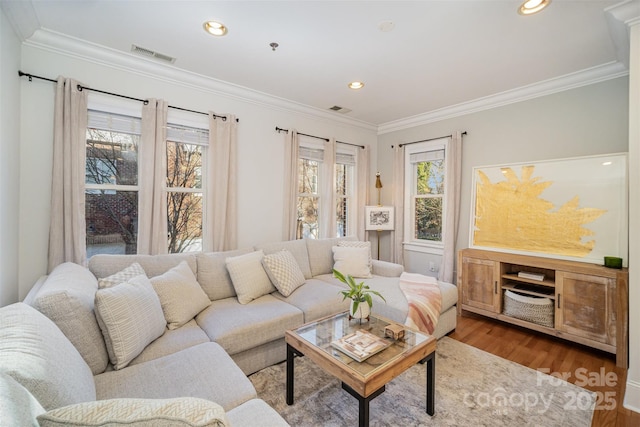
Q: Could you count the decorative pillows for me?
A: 8